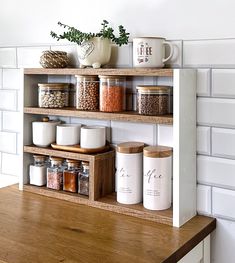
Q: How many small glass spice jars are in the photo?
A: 4